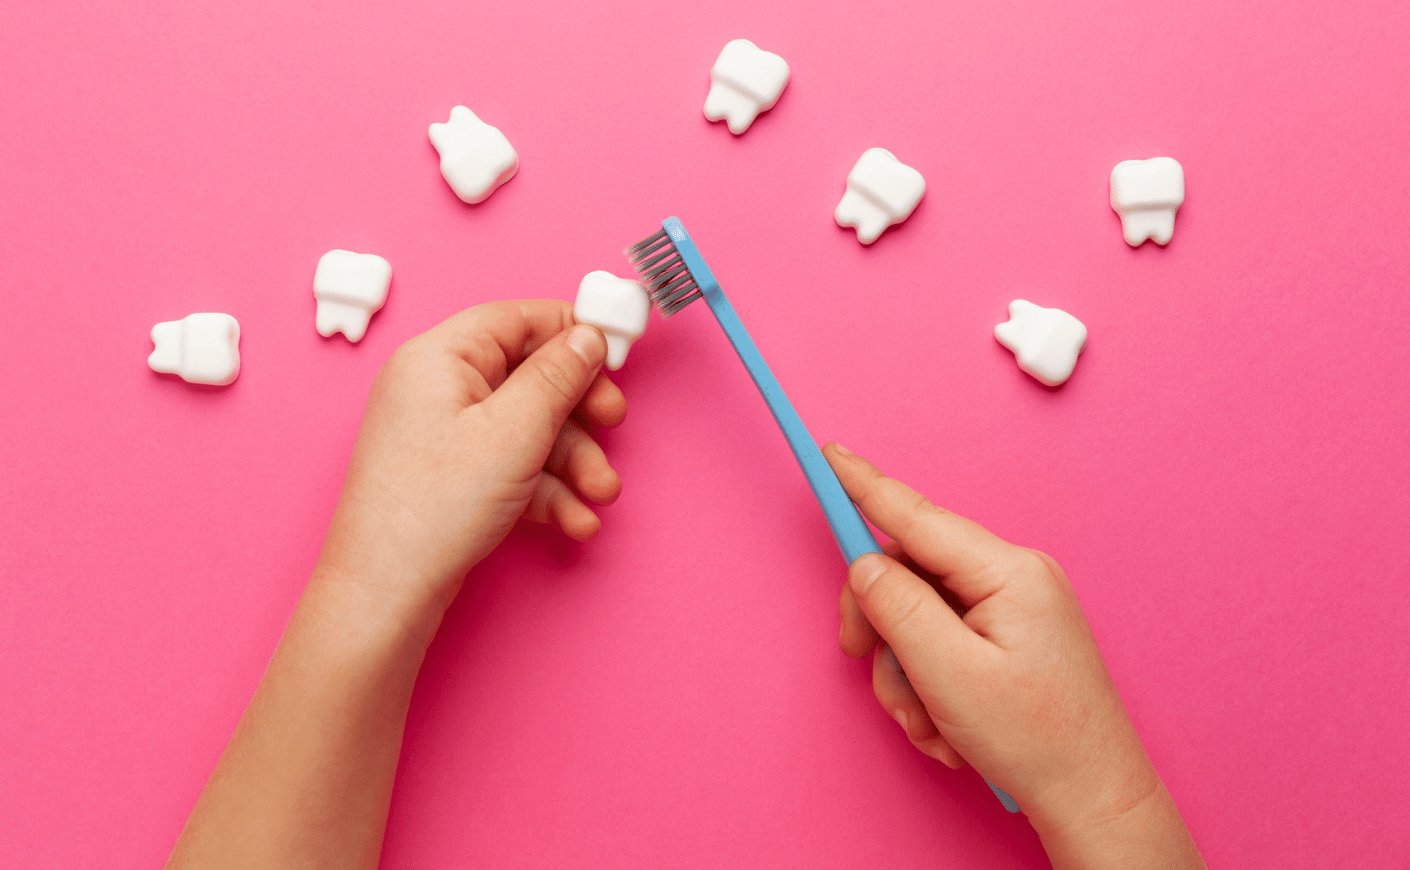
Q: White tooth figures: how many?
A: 8